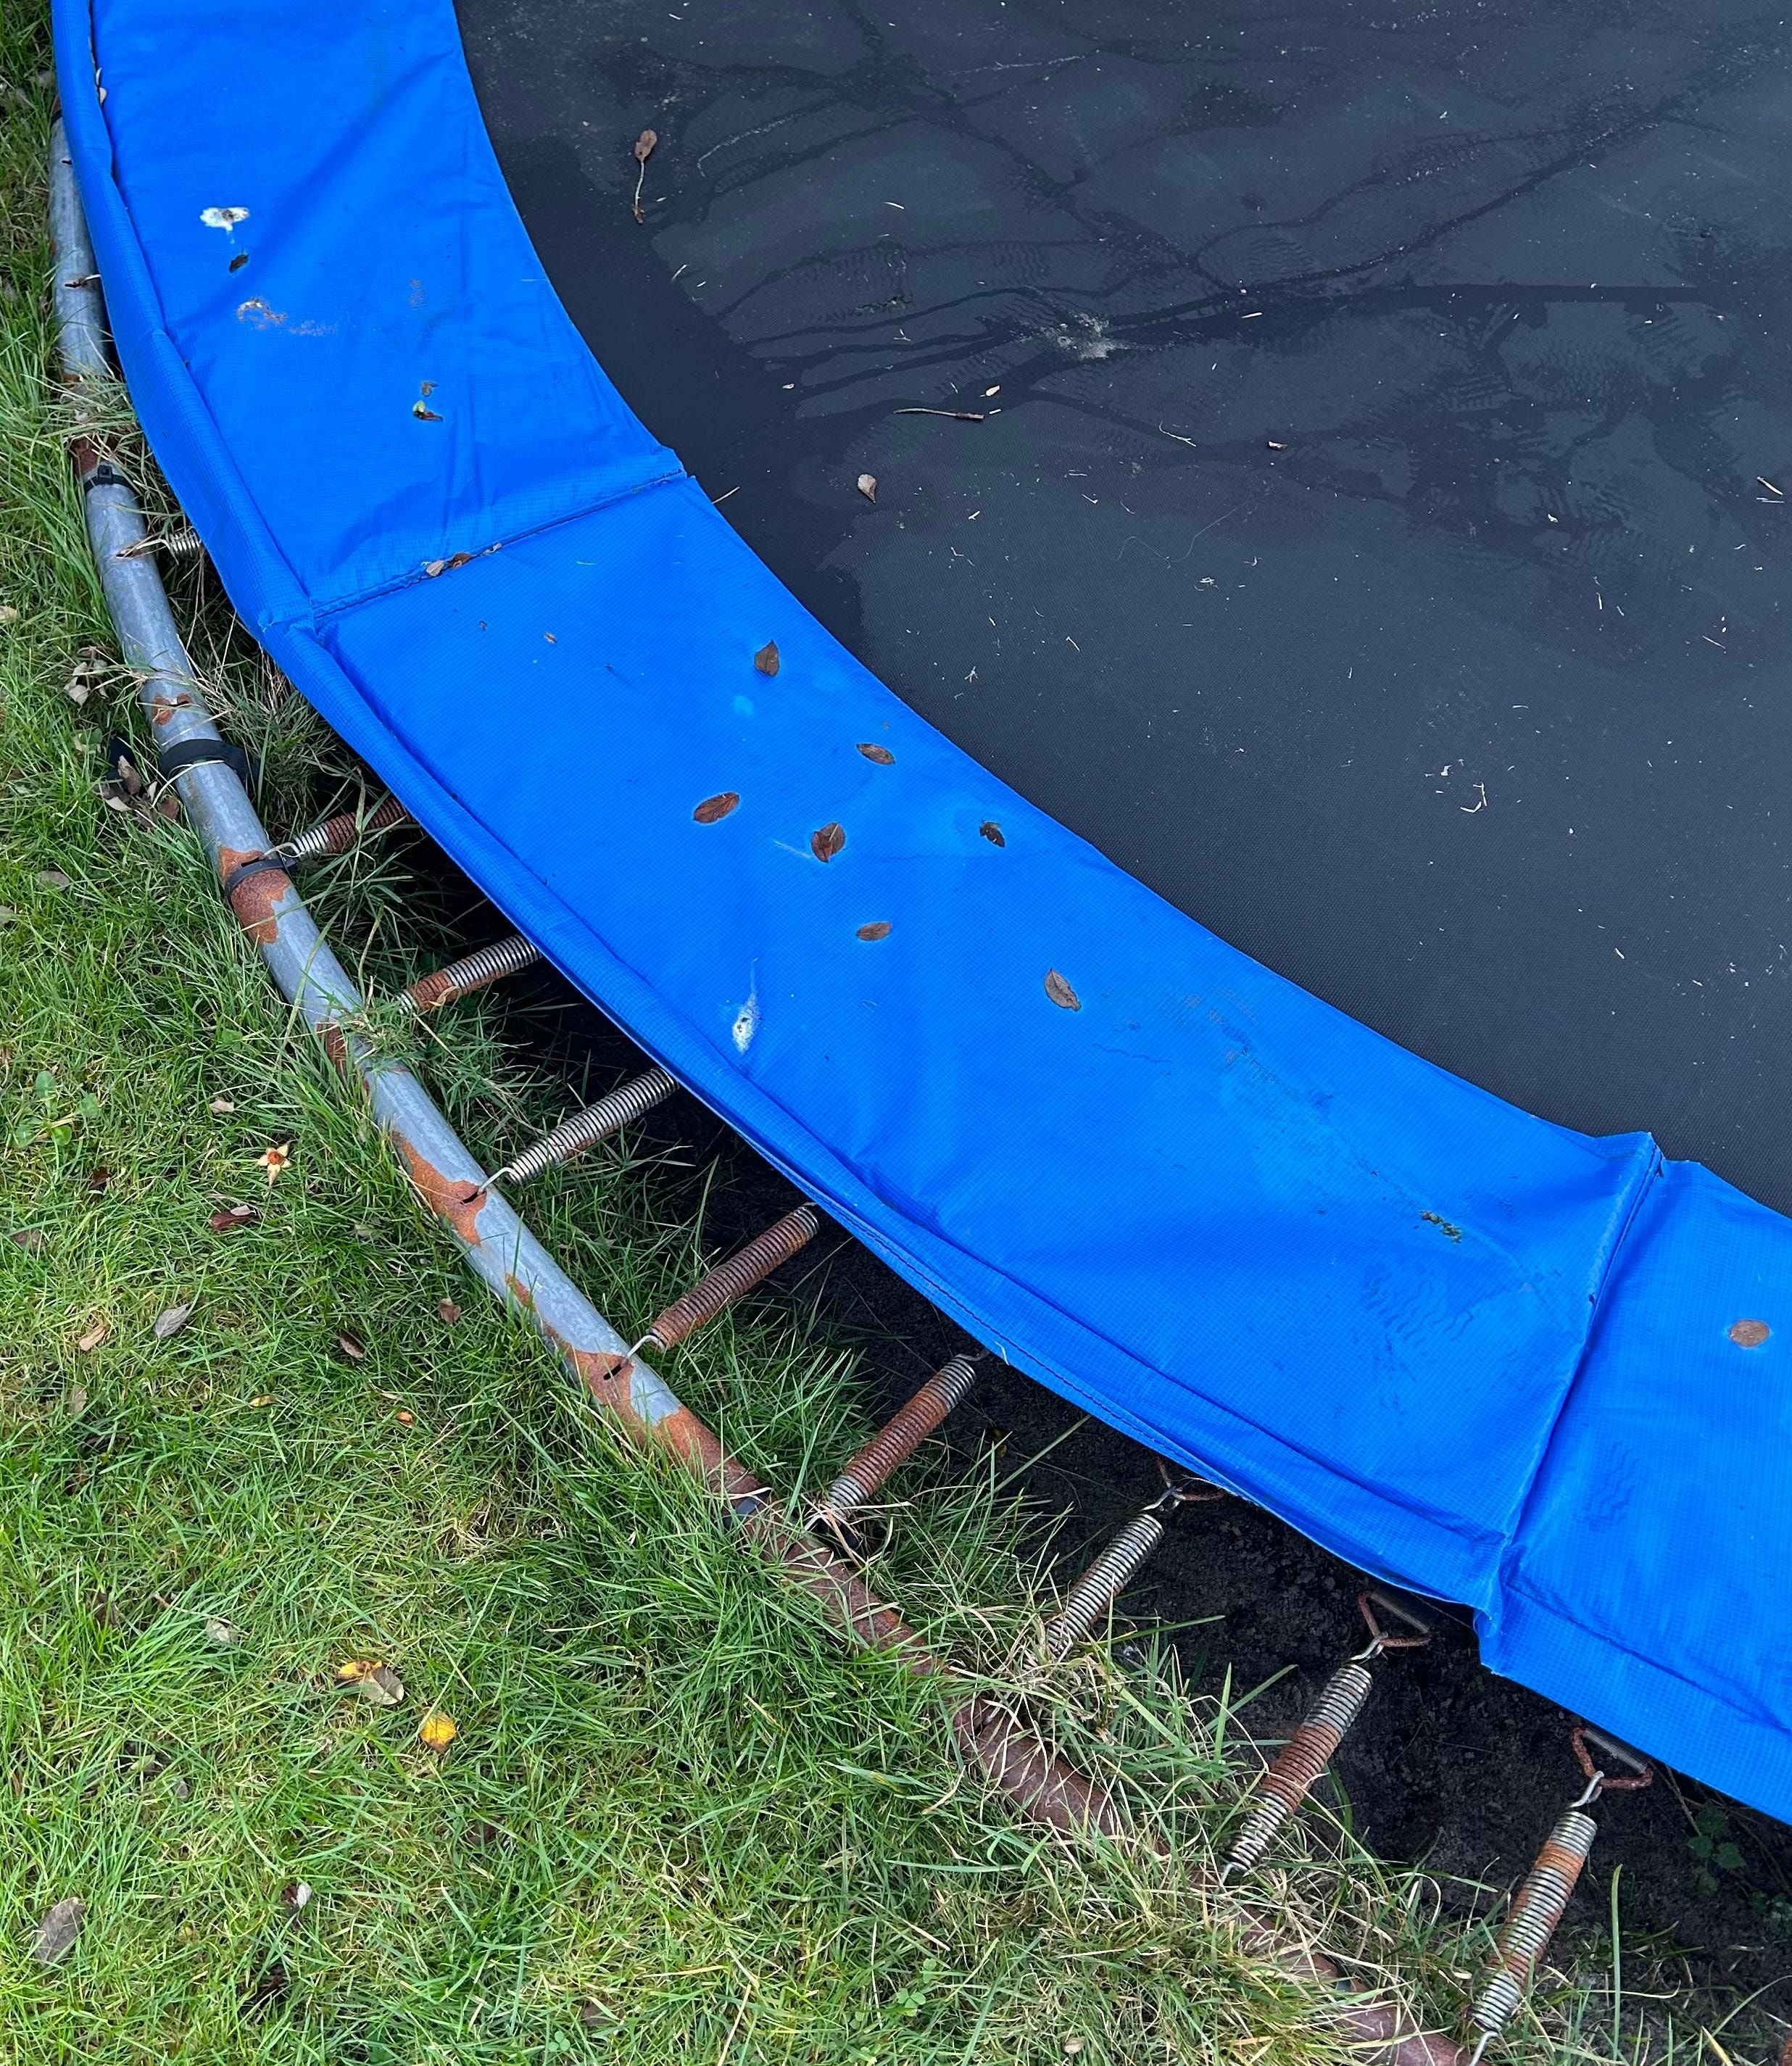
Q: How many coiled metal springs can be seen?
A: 9